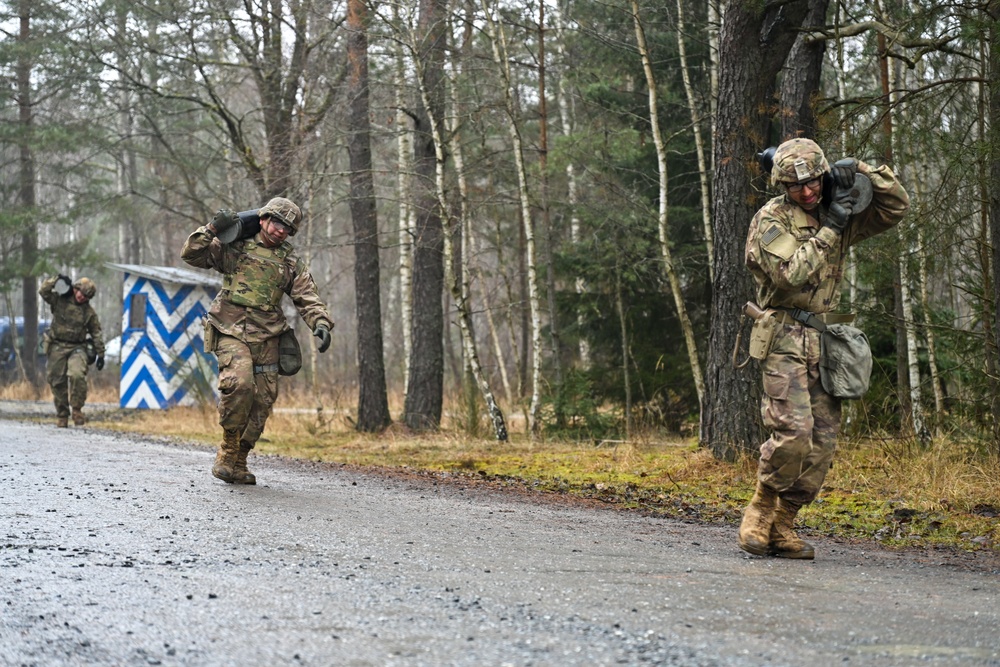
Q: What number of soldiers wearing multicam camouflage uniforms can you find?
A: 3